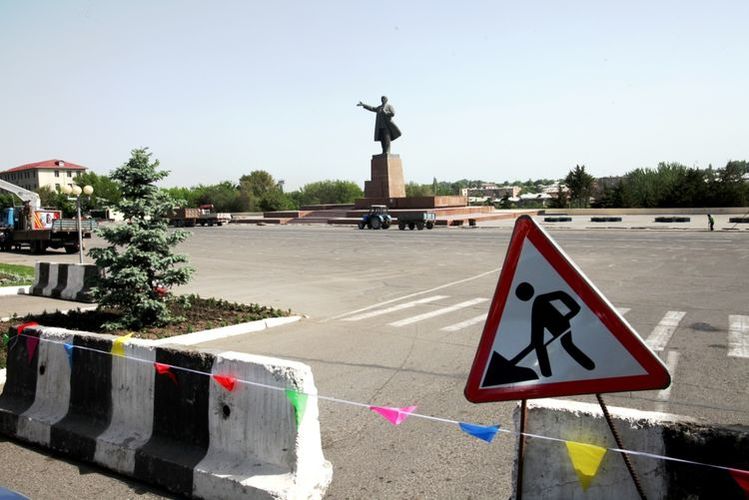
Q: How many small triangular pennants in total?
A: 12